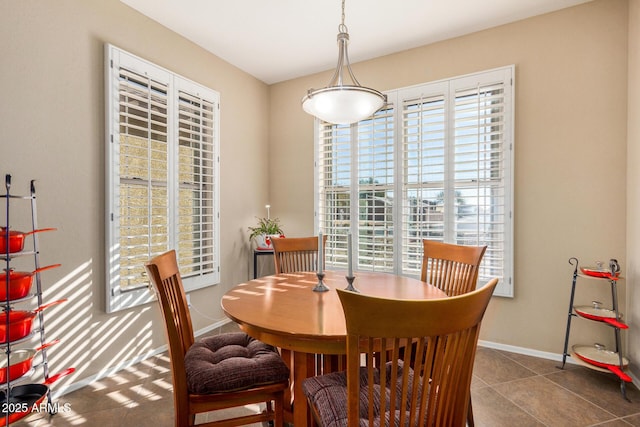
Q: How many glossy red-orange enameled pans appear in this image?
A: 8